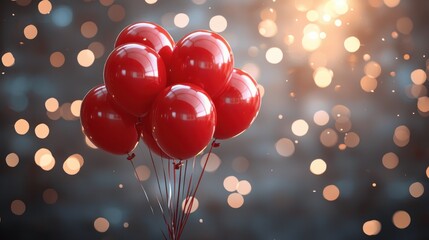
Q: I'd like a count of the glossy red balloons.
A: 7